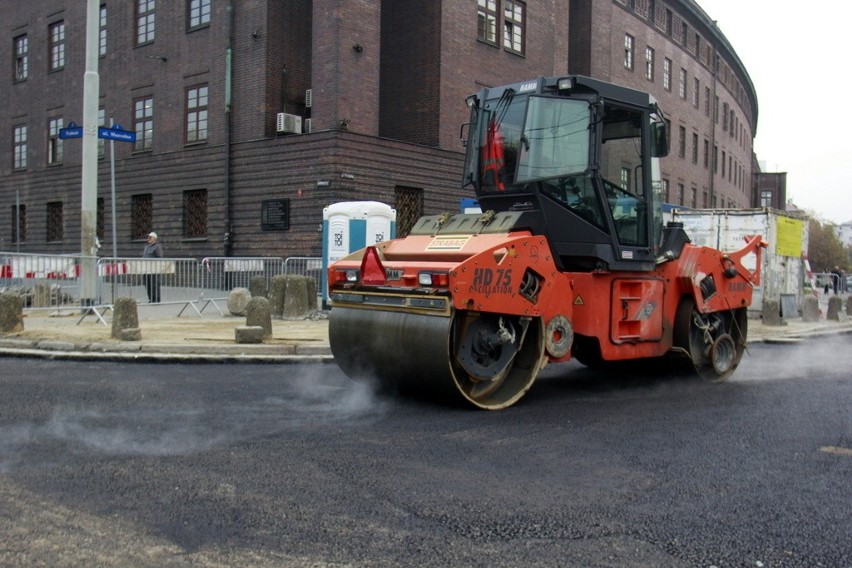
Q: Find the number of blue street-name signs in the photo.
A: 2